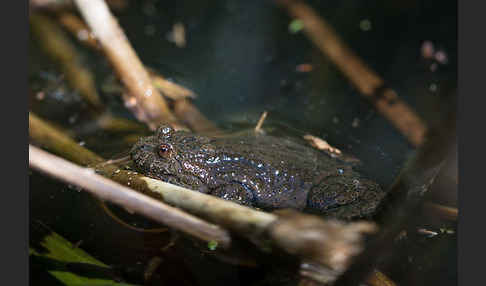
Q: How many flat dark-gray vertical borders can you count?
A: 2